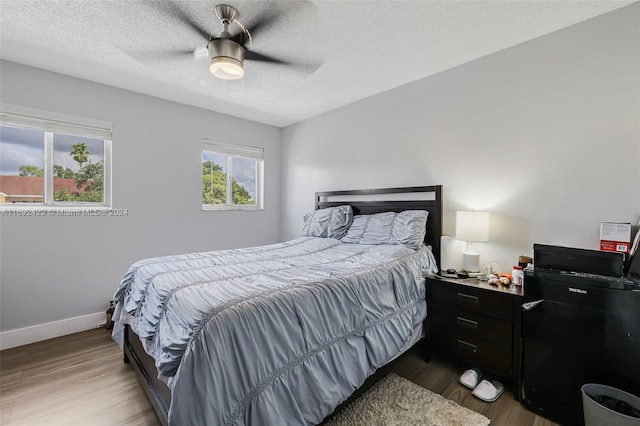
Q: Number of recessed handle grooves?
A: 3